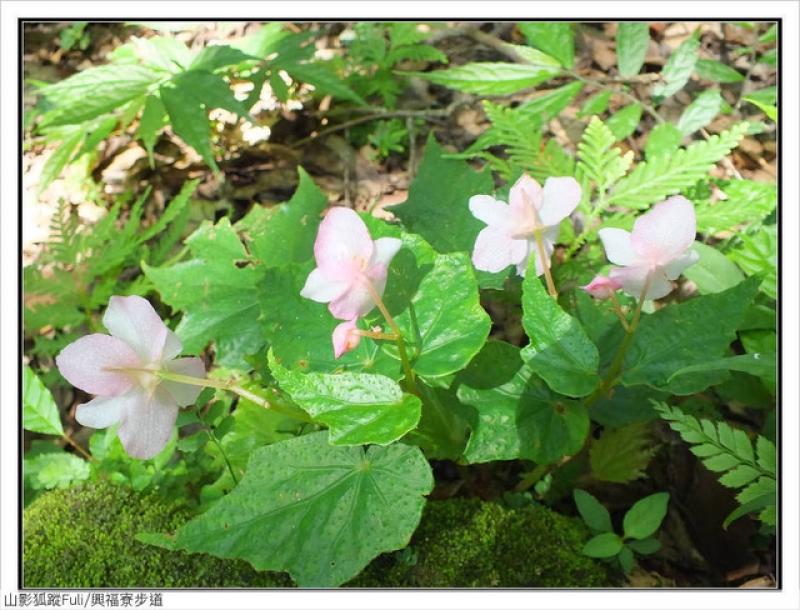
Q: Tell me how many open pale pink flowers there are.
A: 4